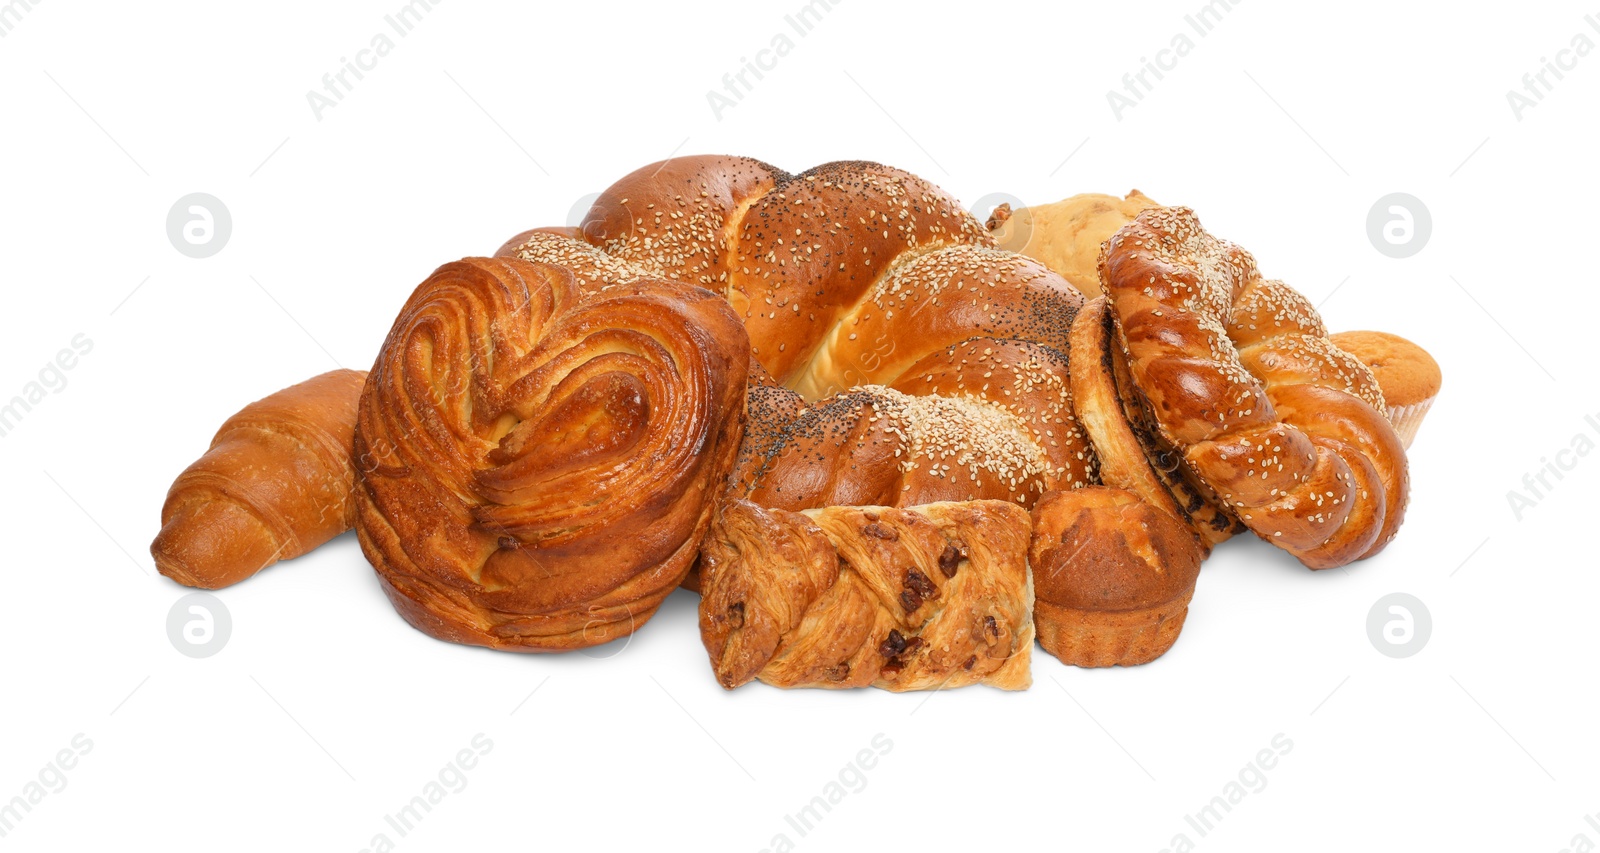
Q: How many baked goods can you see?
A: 9